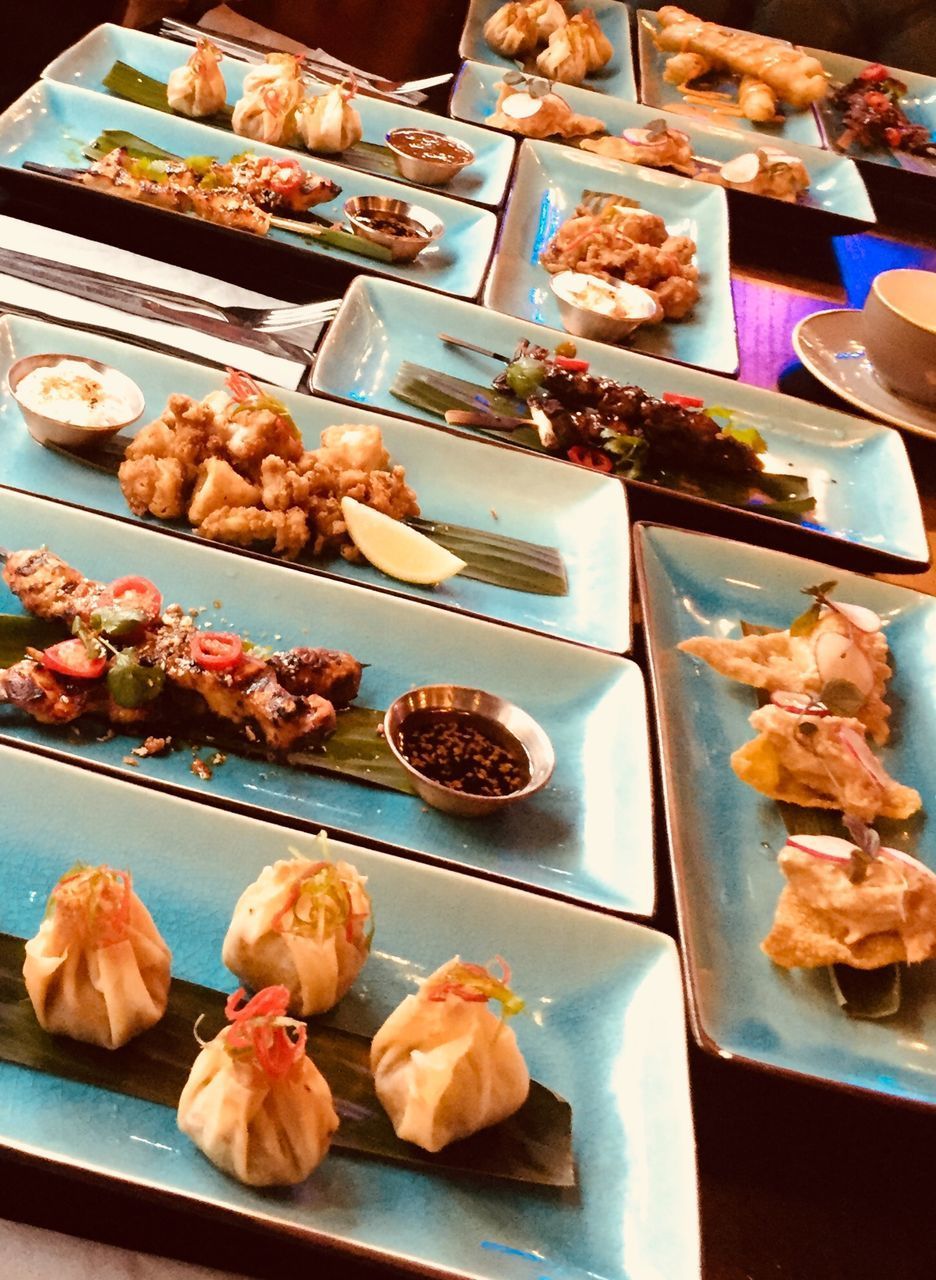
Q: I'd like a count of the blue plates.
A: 12